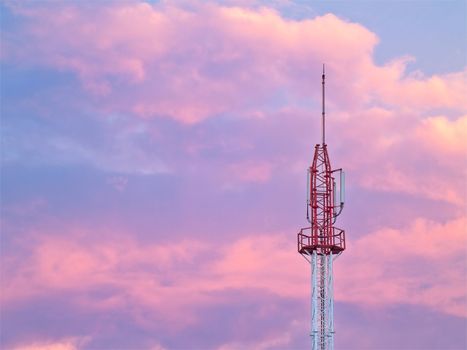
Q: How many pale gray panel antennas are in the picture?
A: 3